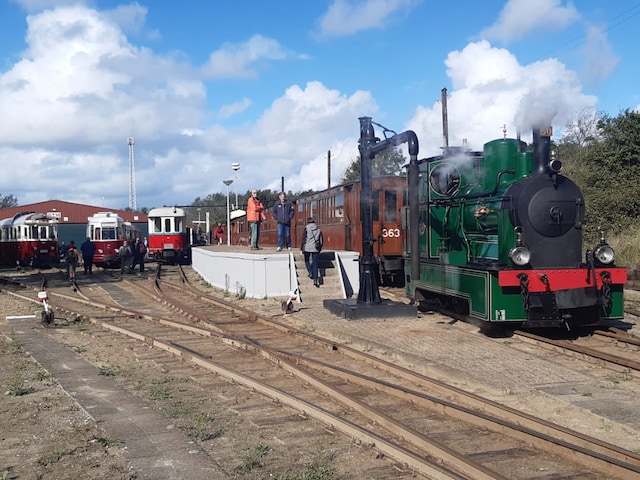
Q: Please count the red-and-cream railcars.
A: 3